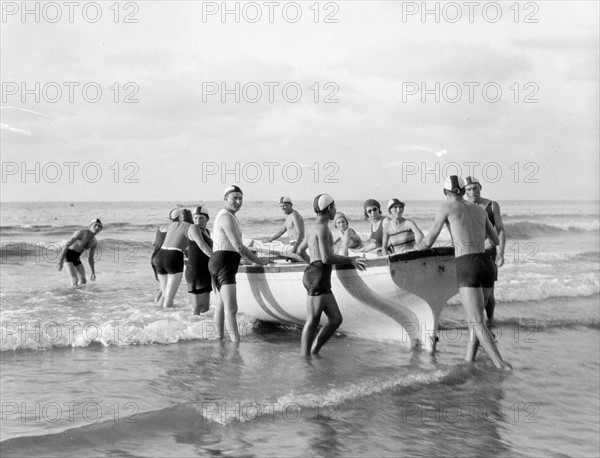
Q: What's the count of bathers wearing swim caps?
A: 11